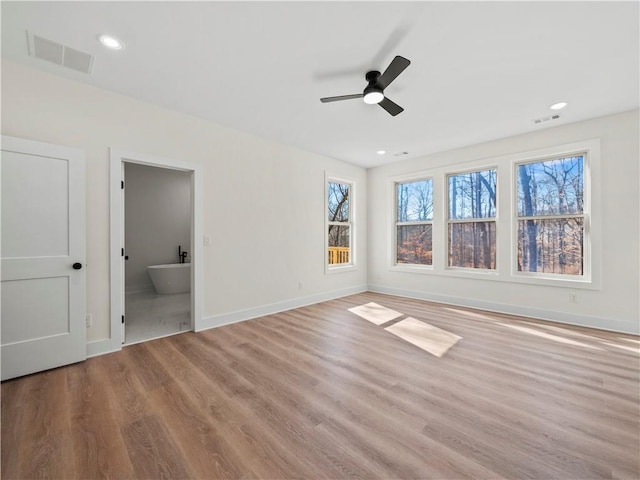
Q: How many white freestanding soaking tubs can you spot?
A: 1